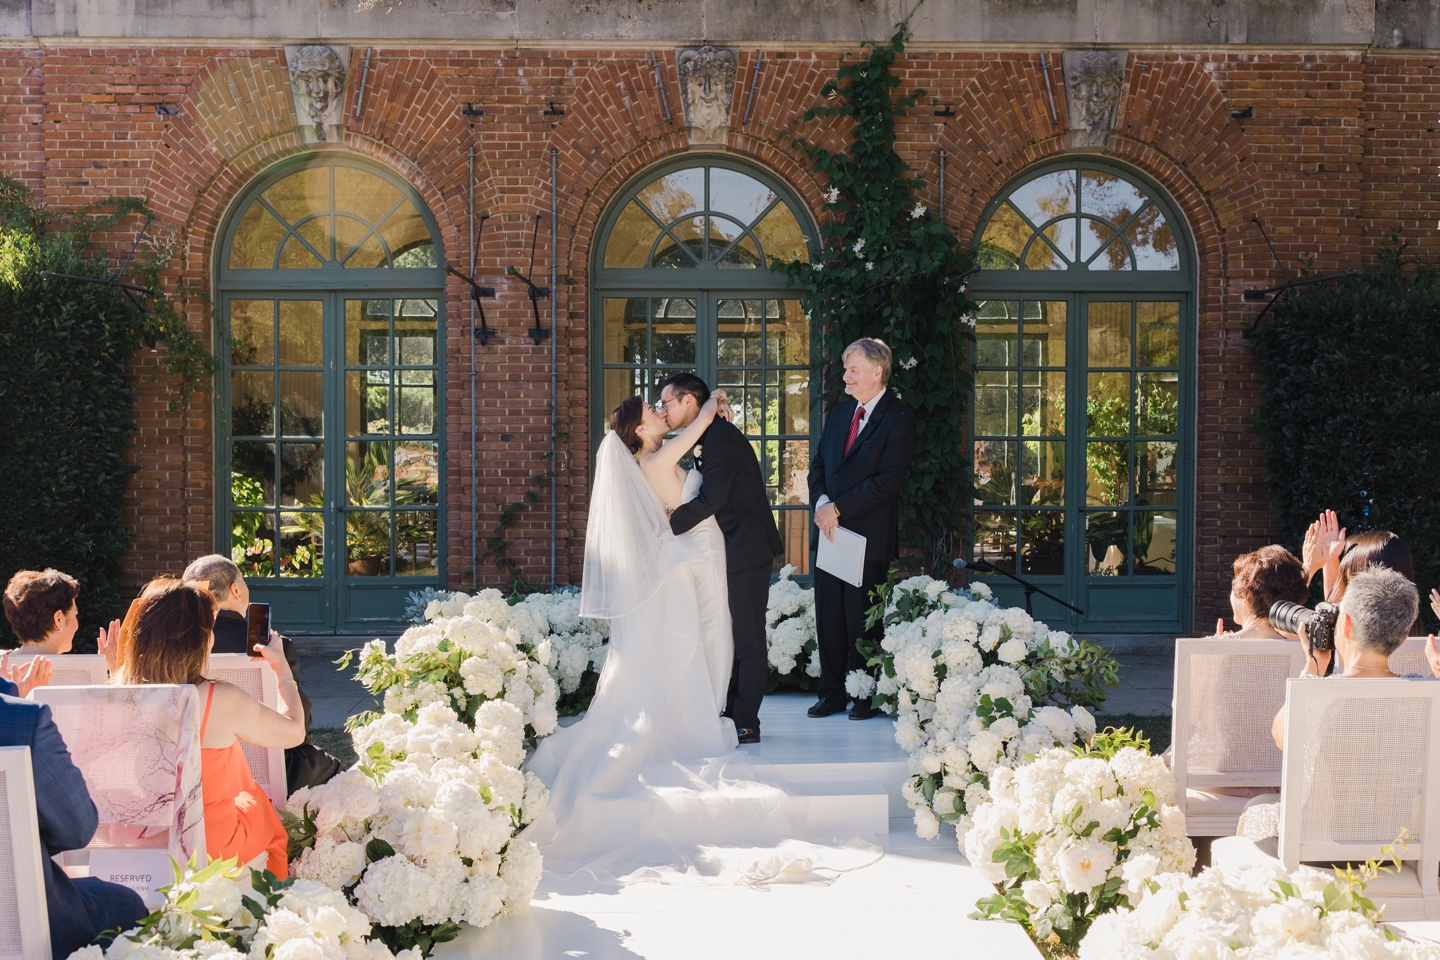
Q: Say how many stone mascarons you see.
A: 3